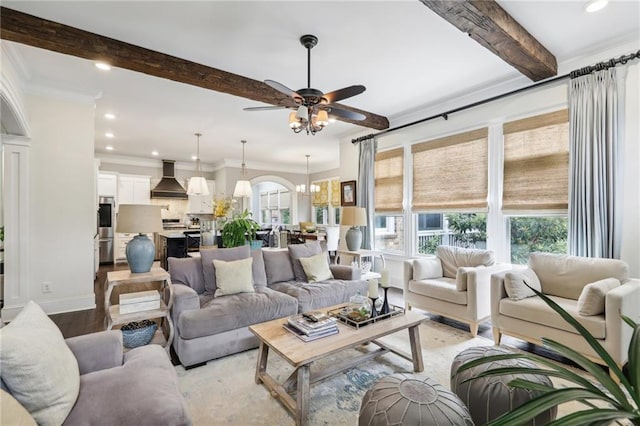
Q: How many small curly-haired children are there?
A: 0